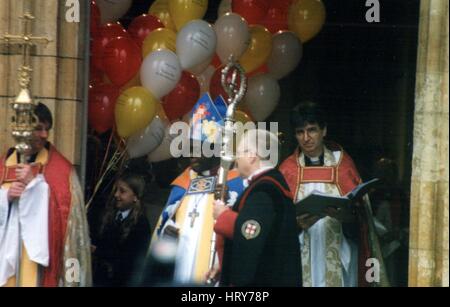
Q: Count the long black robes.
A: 1